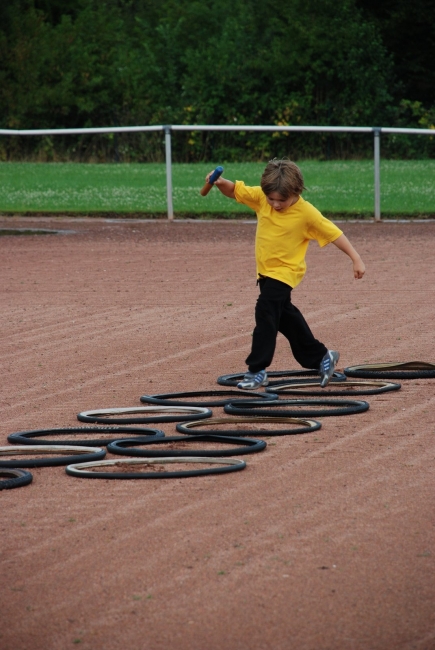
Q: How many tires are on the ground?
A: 12